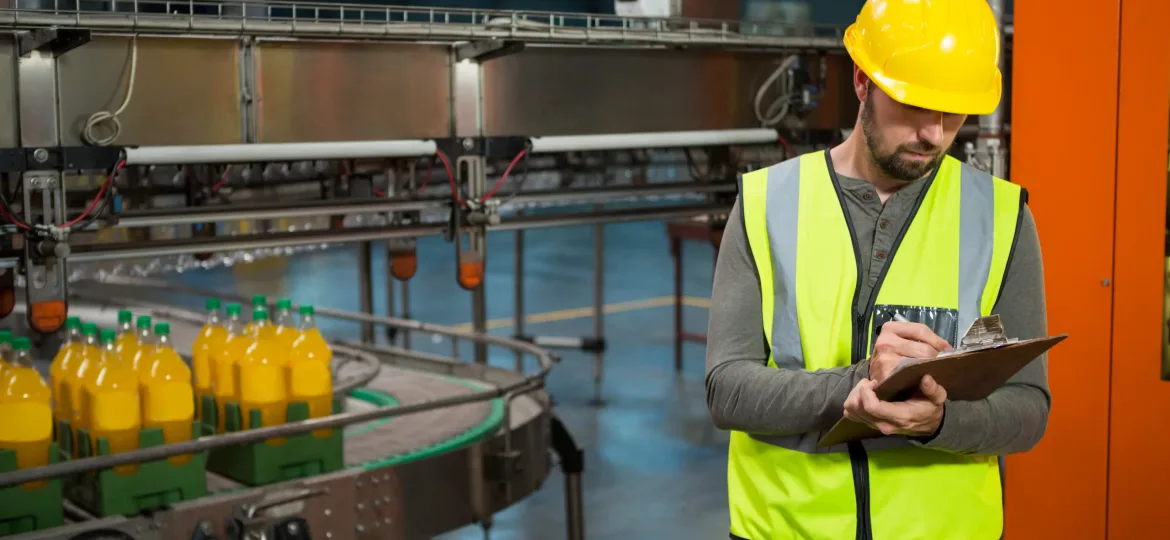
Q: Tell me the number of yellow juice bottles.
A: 14